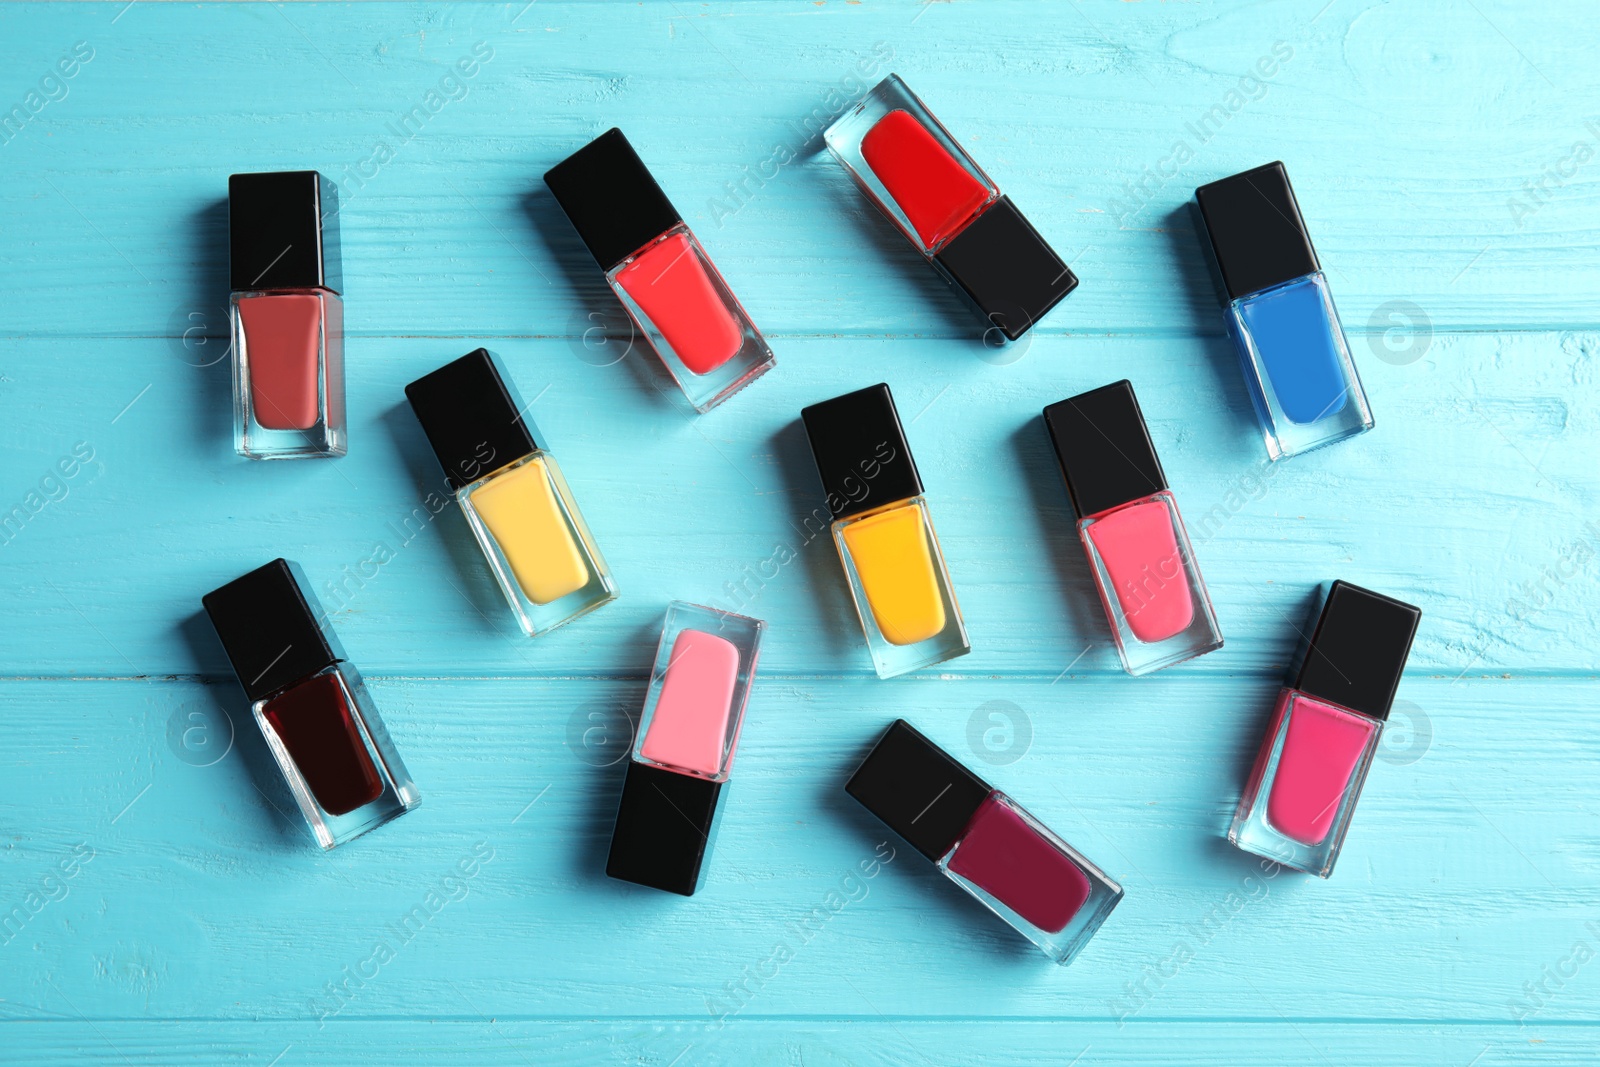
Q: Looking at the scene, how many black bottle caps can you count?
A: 11